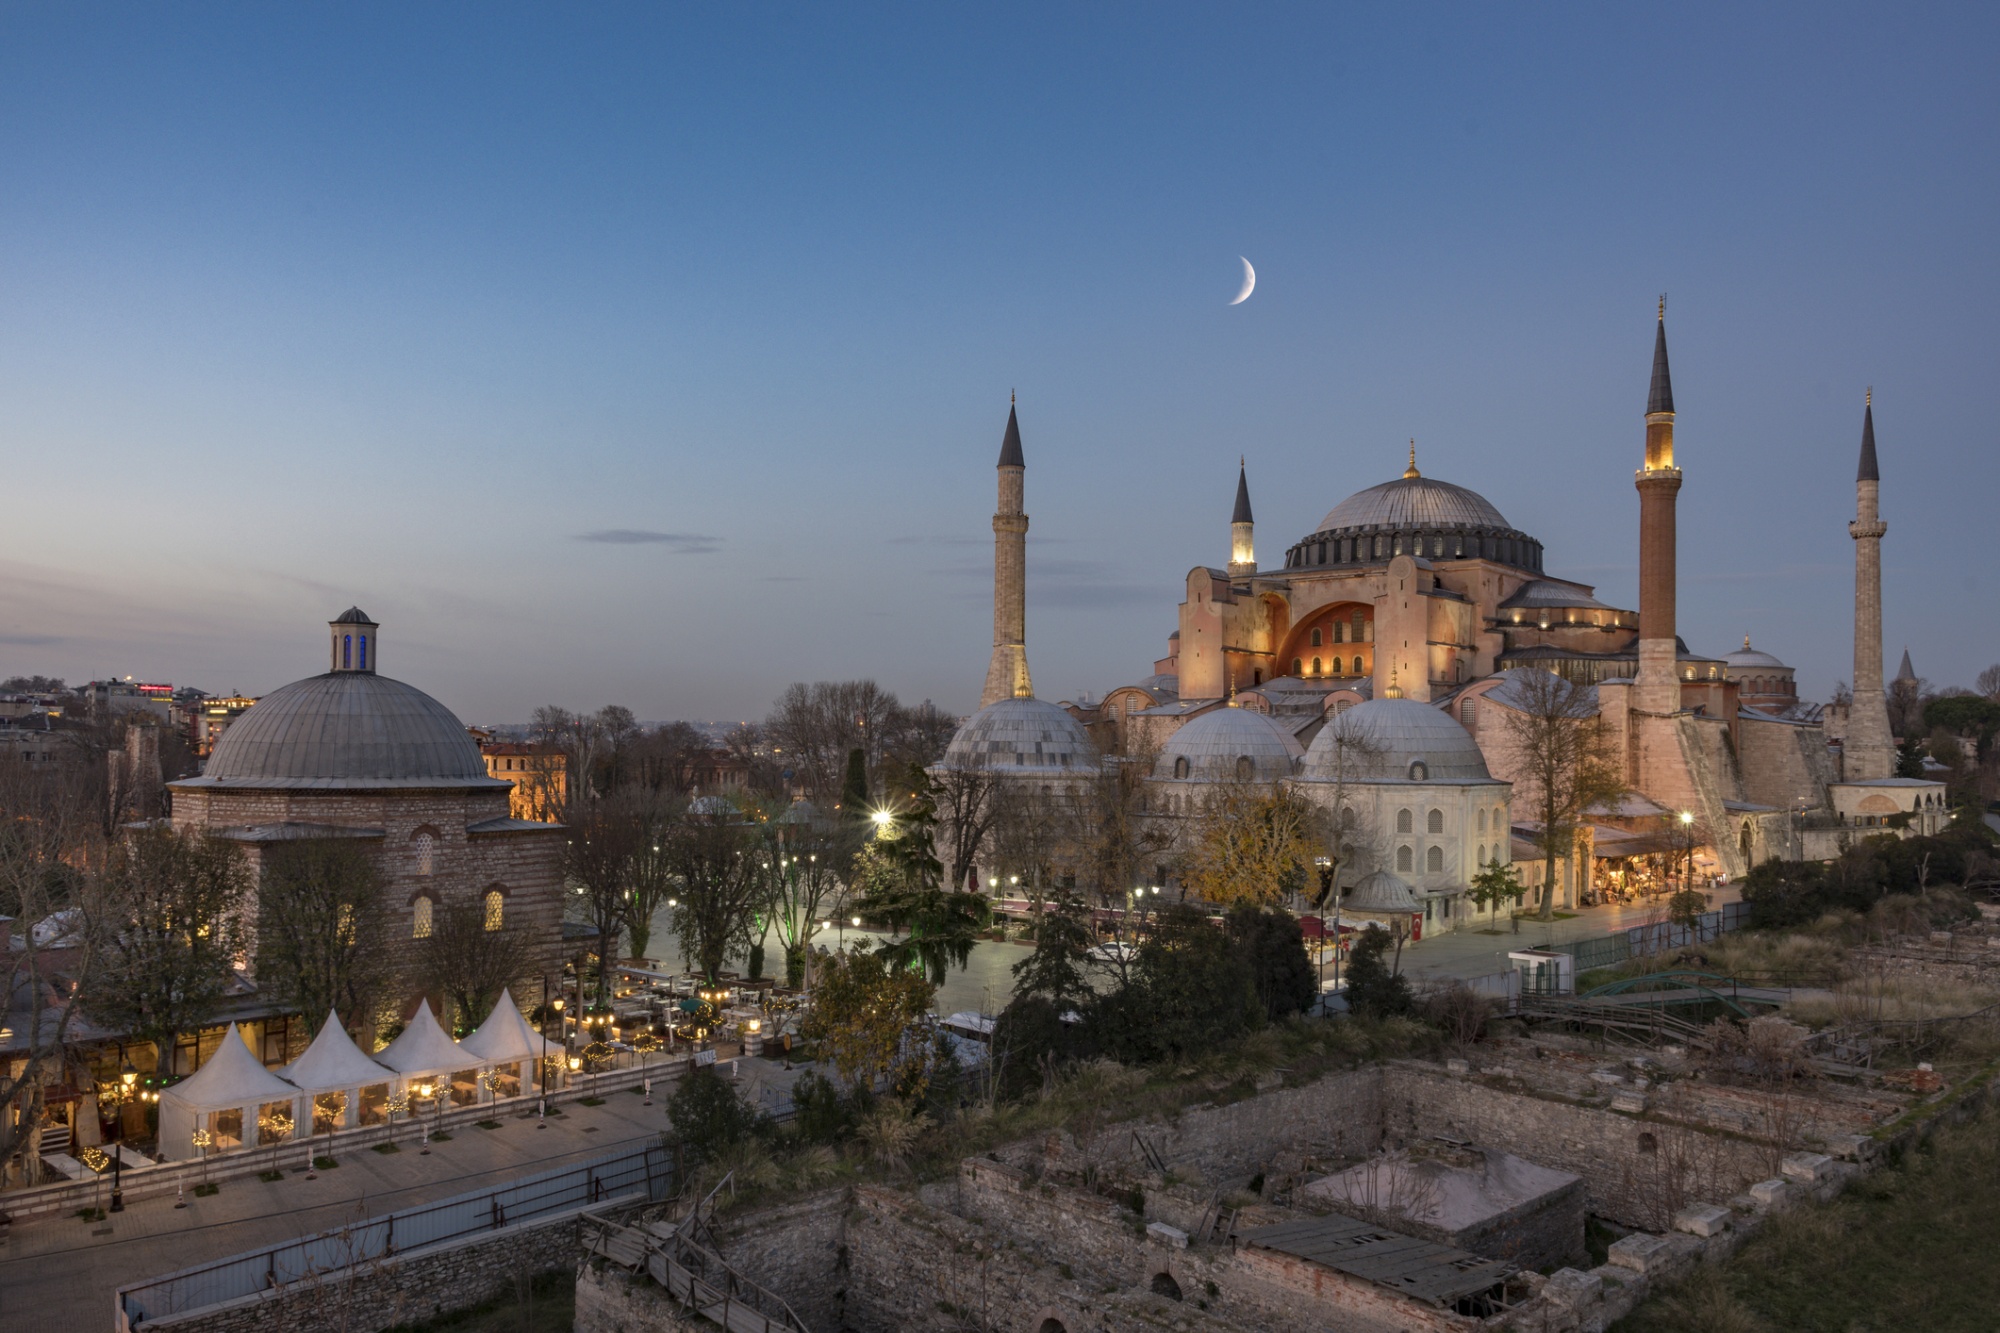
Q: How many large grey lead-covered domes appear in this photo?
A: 5